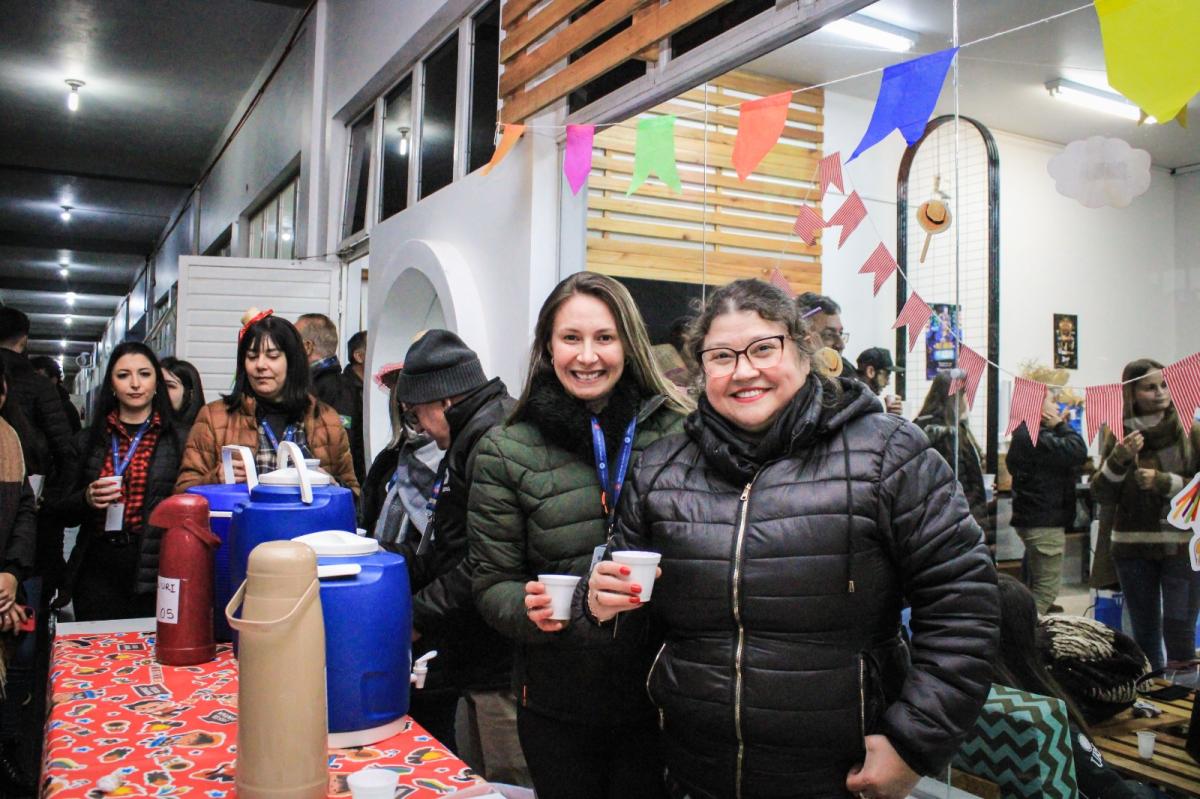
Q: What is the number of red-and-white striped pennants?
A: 10